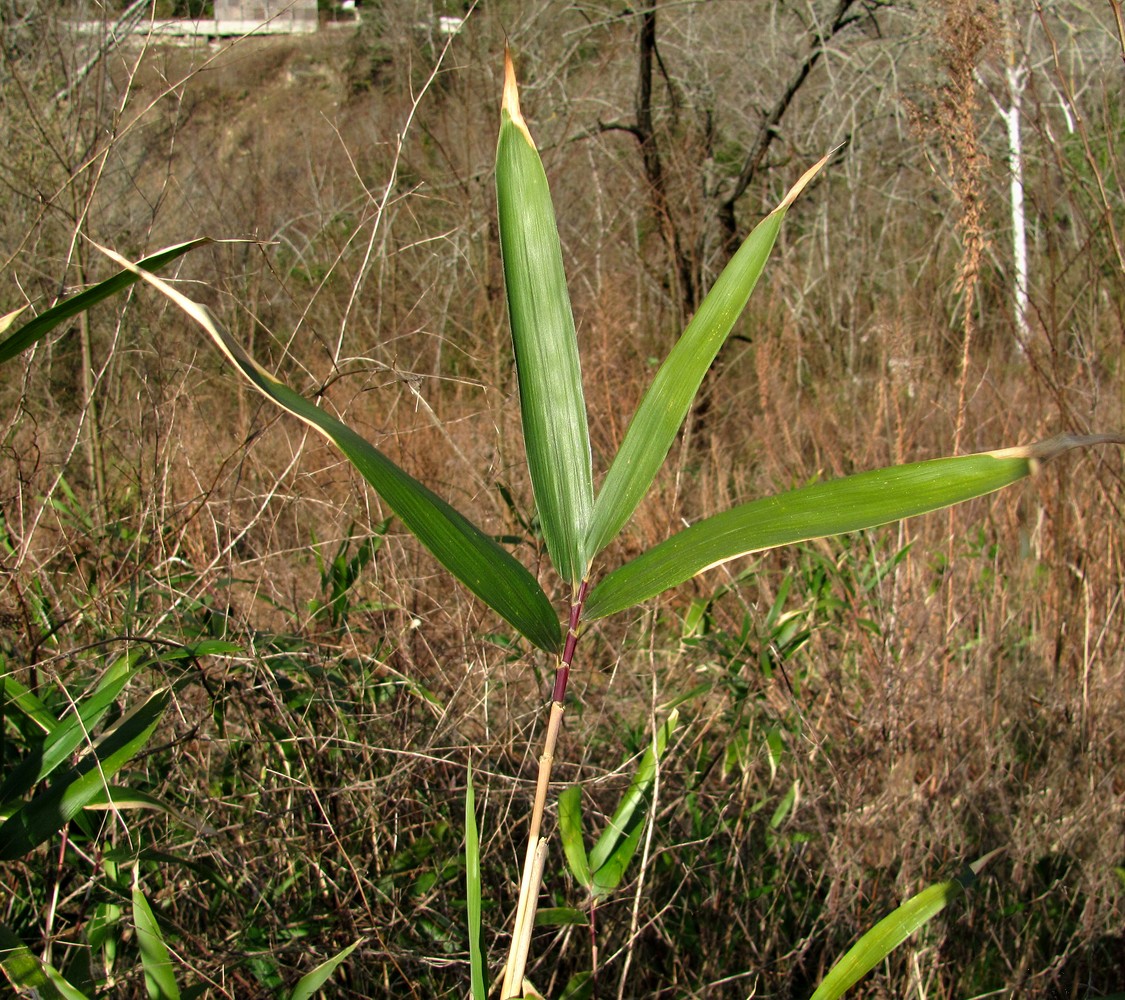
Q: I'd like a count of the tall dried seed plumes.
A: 1